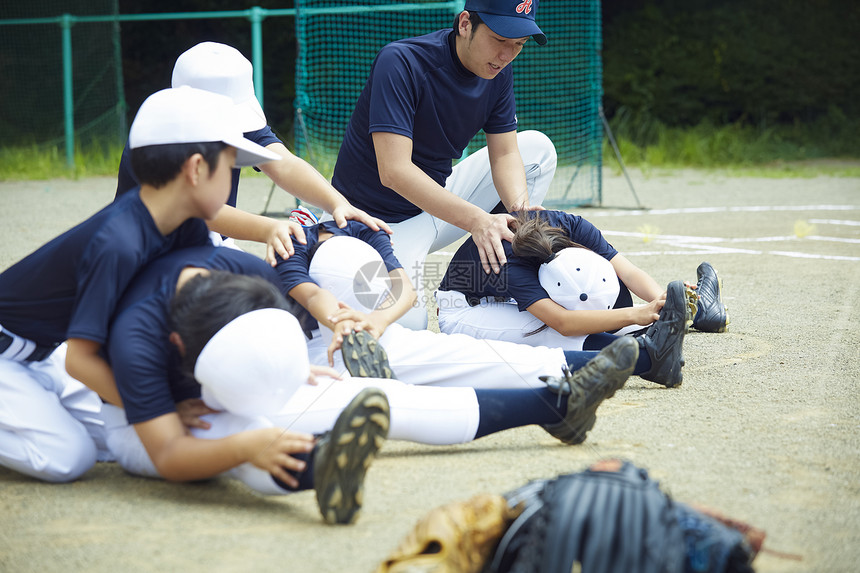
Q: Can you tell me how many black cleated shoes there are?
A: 5